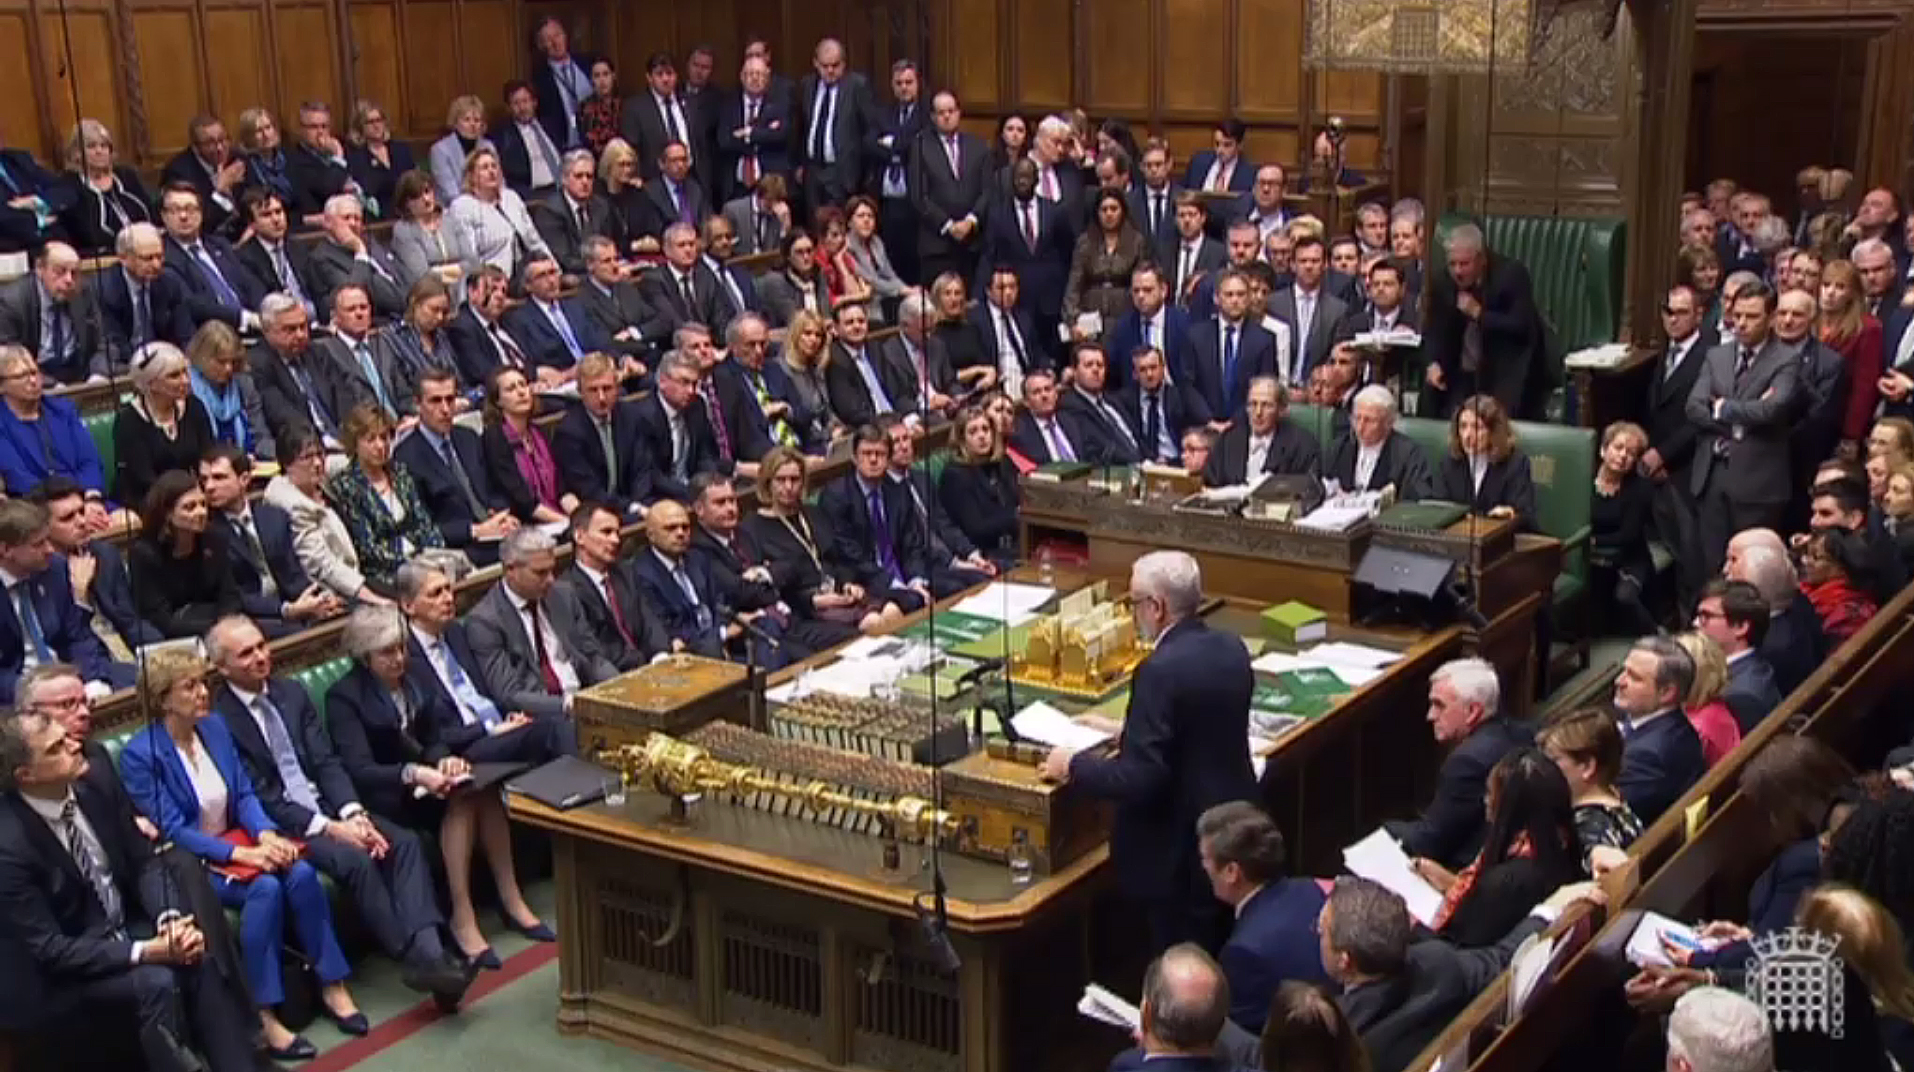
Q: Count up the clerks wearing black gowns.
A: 3